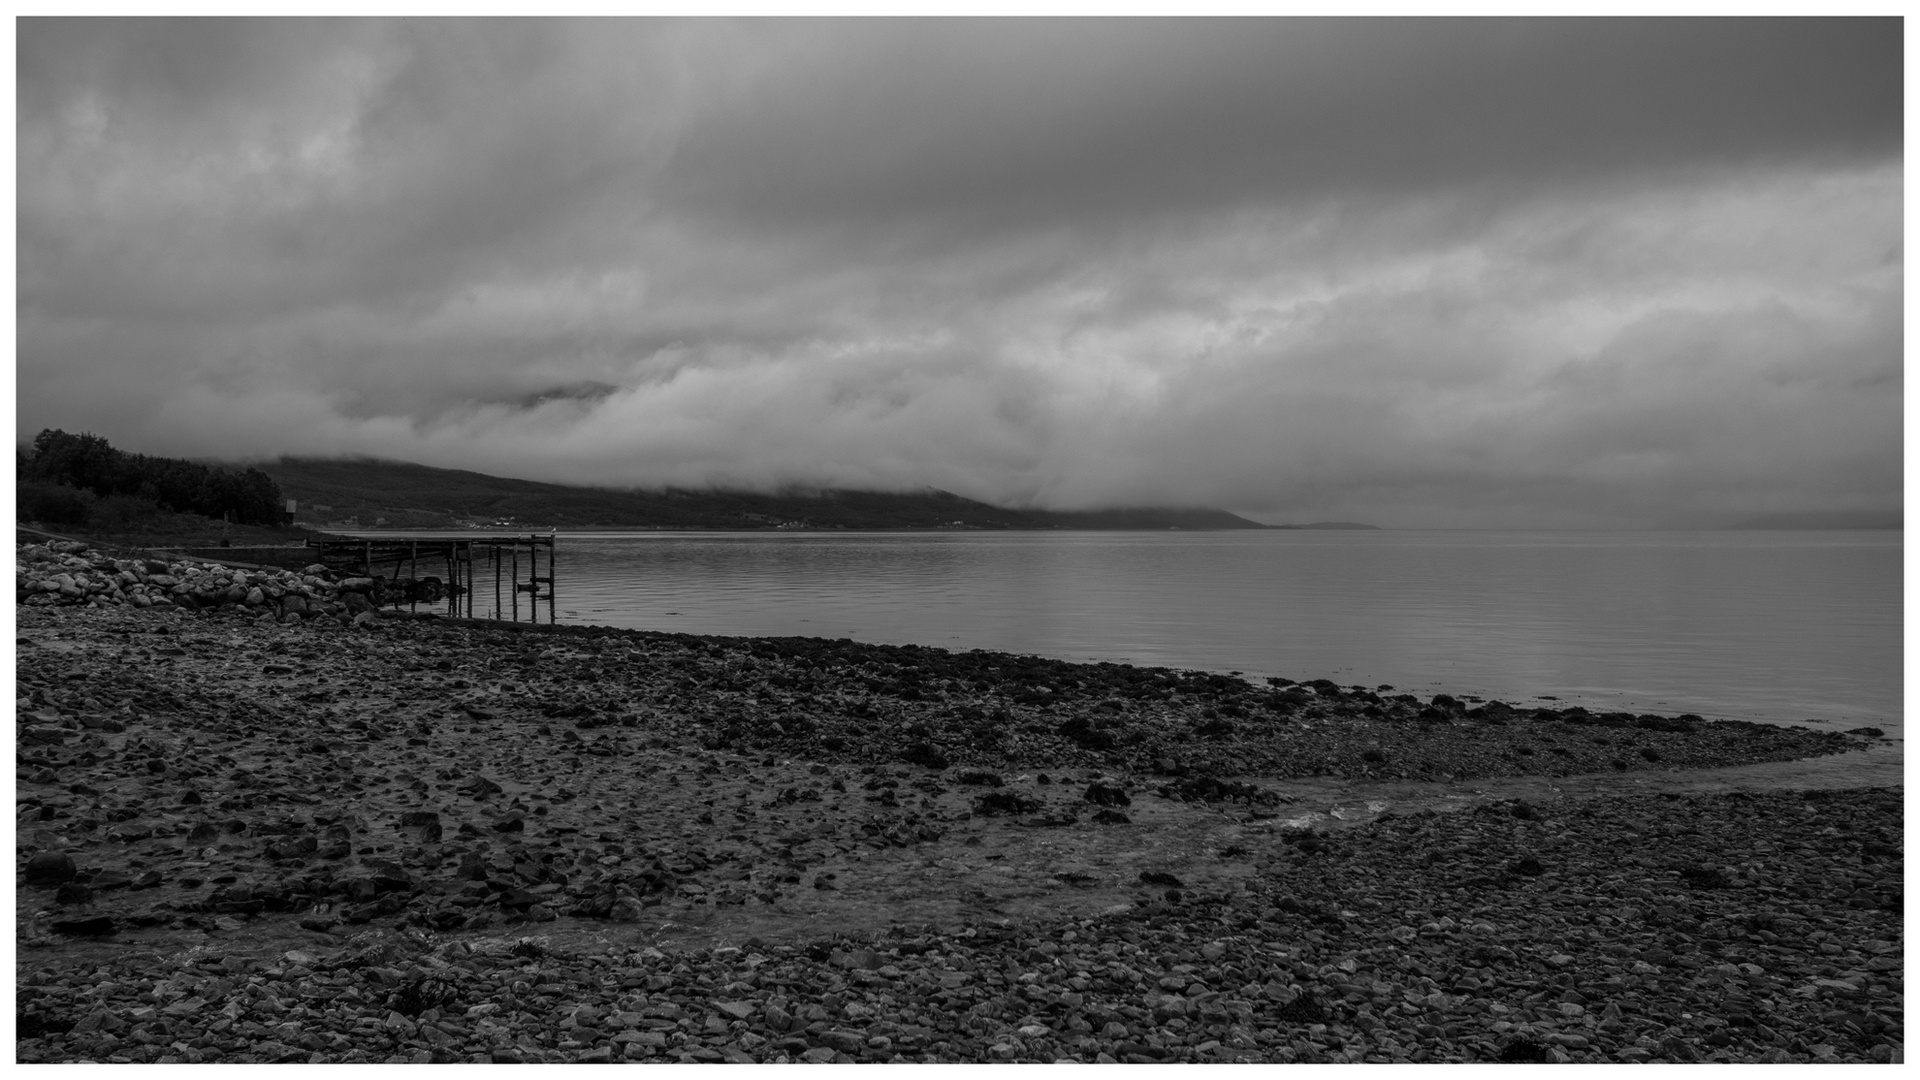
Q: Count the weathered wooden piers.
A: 1